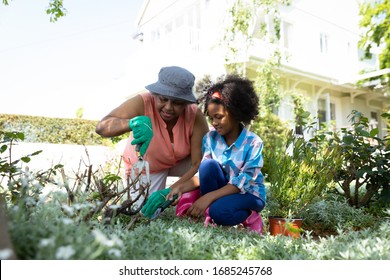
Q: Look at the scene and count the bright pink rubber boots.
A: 2